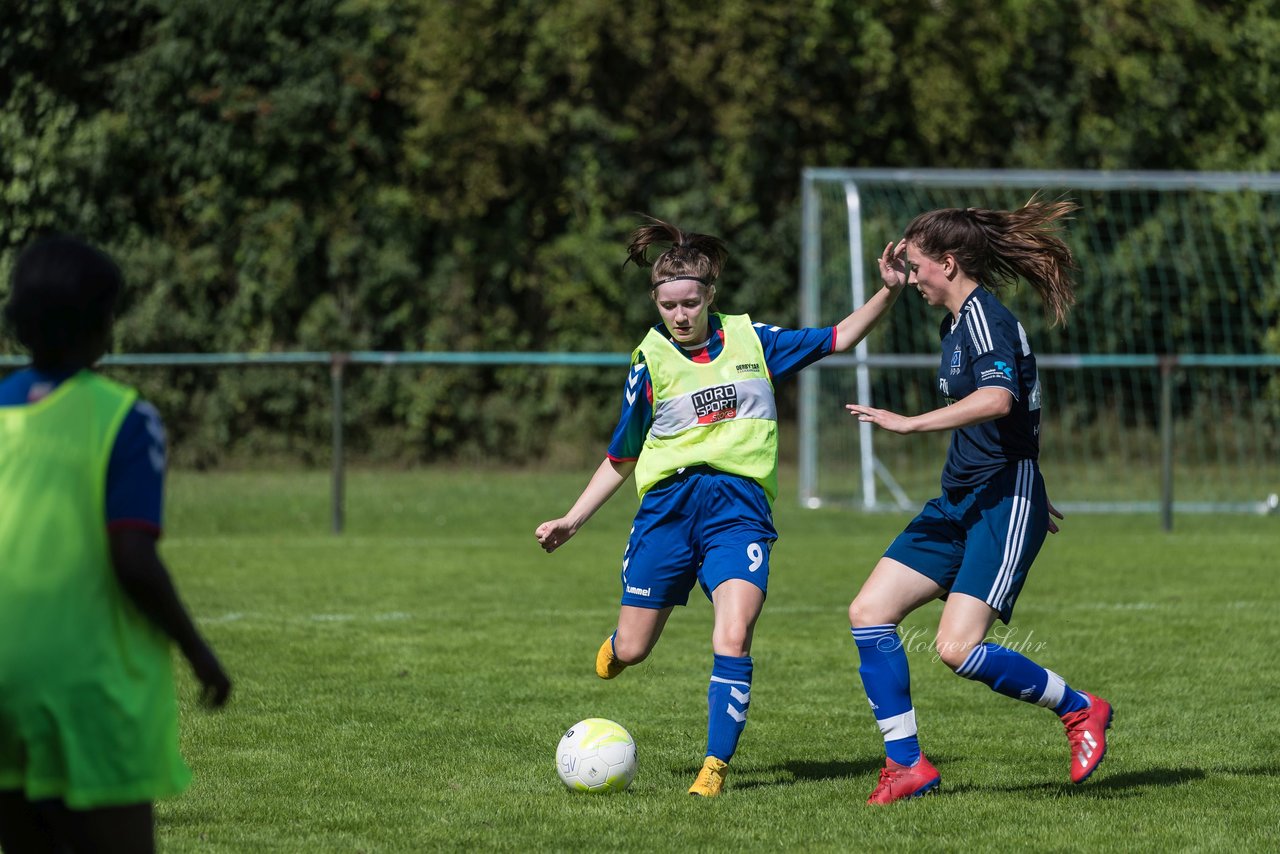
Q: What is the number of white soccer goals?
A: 1